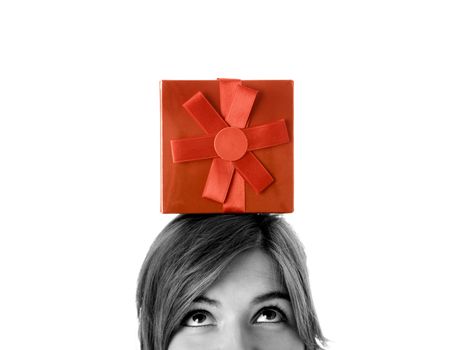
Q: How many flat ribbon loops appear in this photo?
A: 6